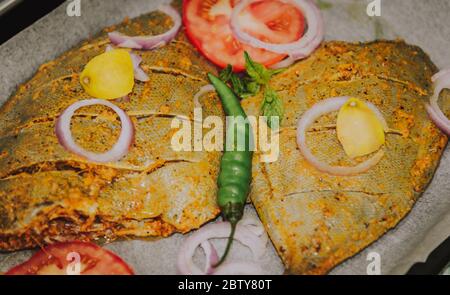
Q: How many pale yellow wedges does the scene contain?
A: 2